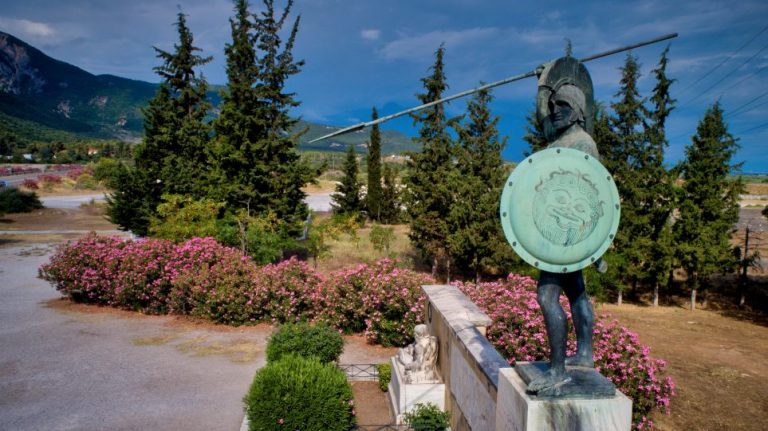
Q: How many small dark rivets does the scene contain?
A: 12